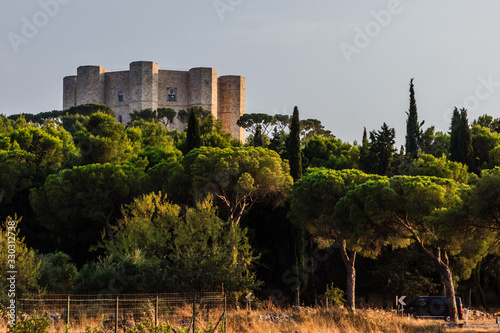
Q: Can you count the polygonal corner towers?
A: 5